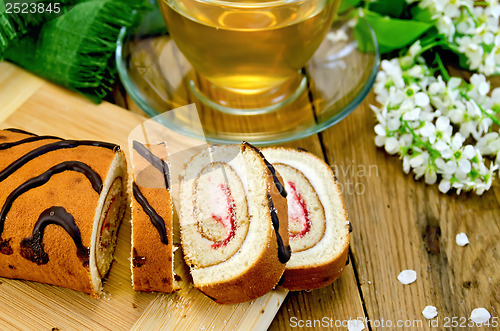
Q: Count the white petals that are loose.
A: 5